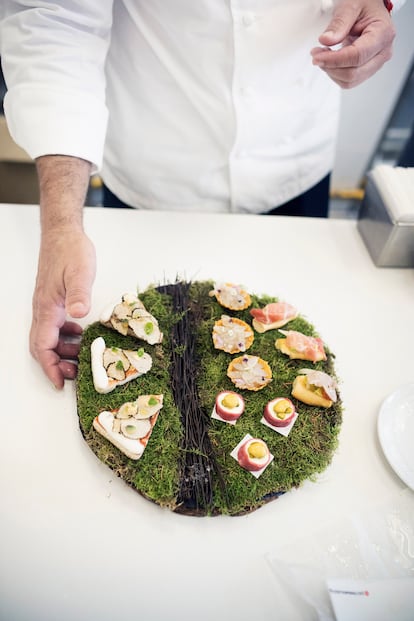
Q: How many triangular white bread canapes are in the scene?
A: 3